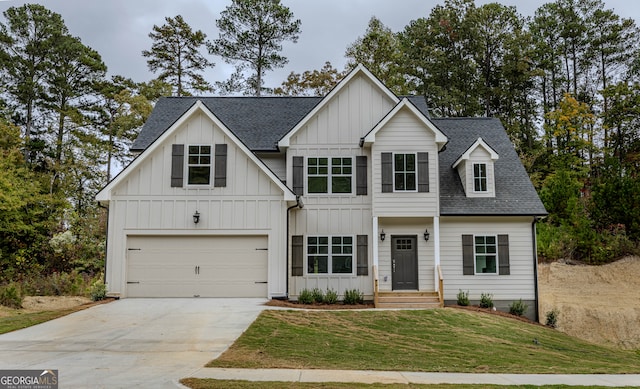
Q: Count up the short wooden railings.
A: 2